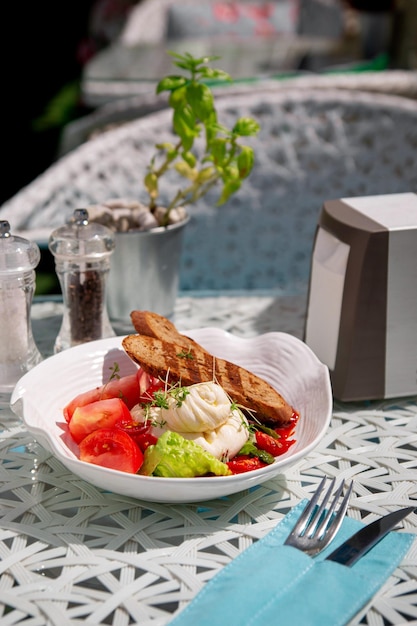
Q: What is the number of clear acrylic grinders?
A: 2